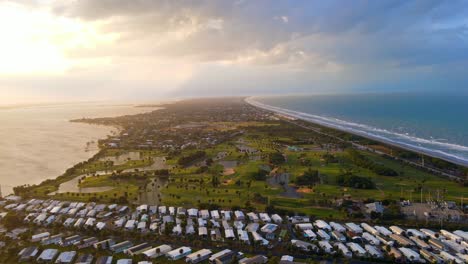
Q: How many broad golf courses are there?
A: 1